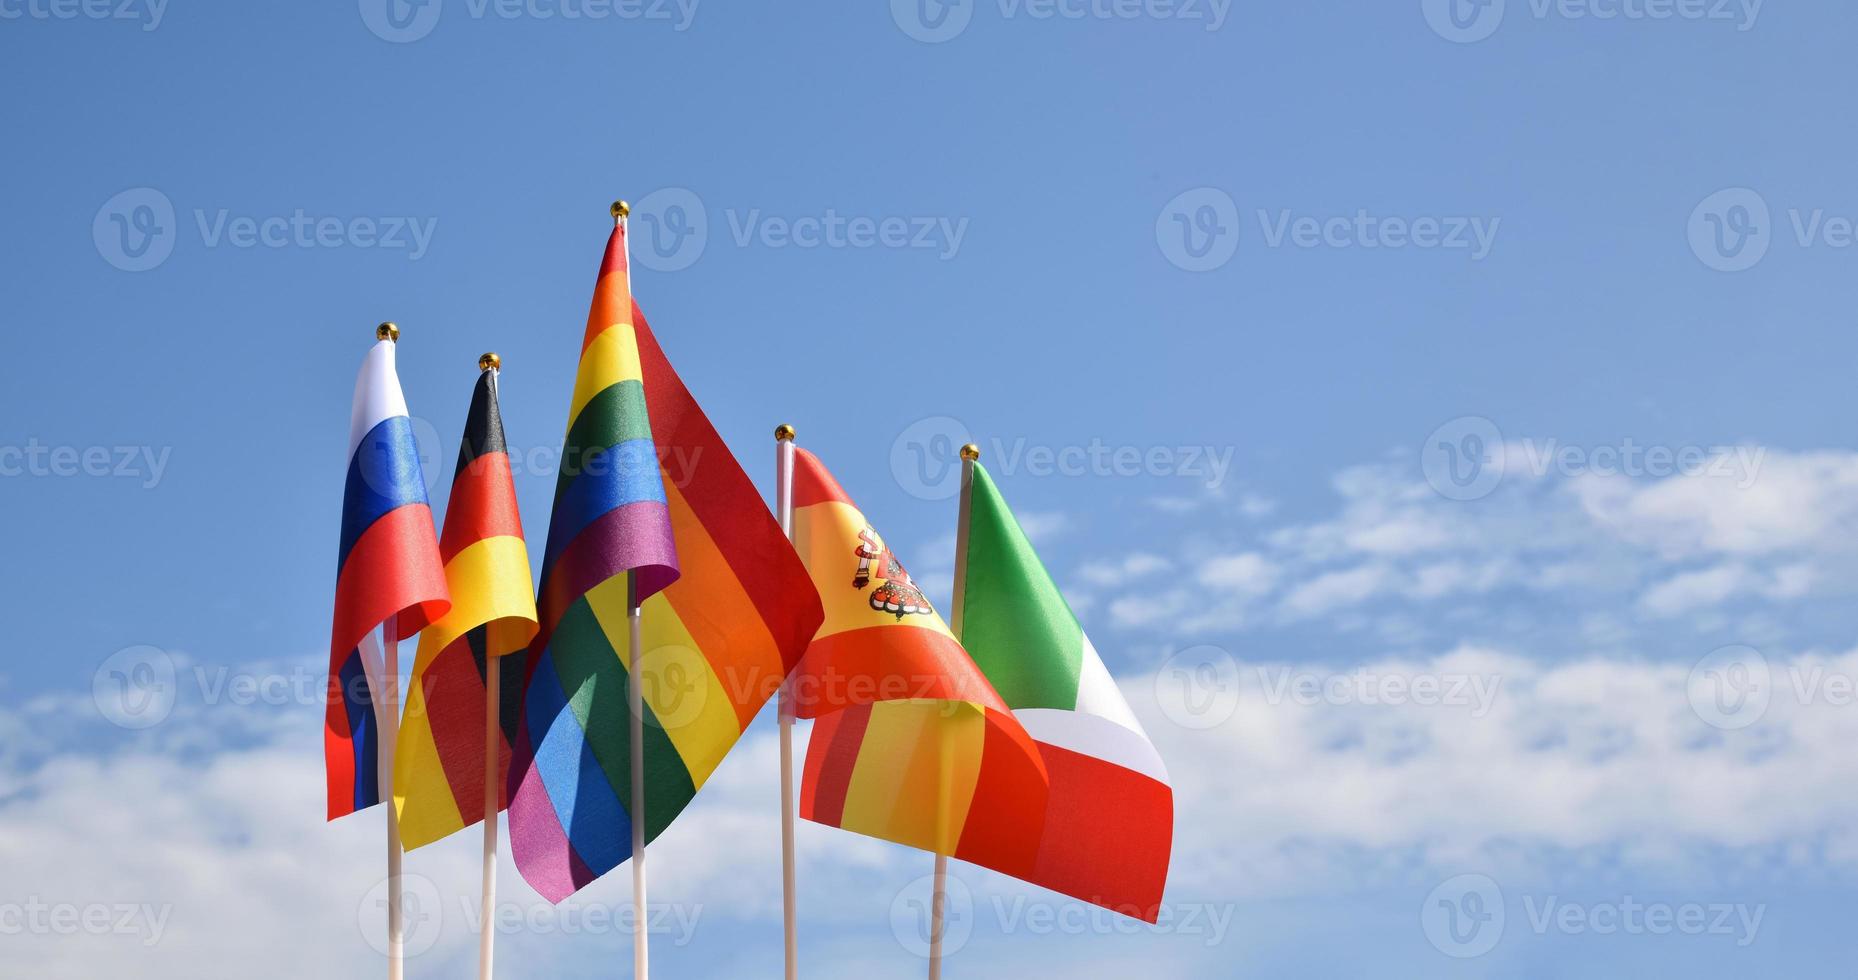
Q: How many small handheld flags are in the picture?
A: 5